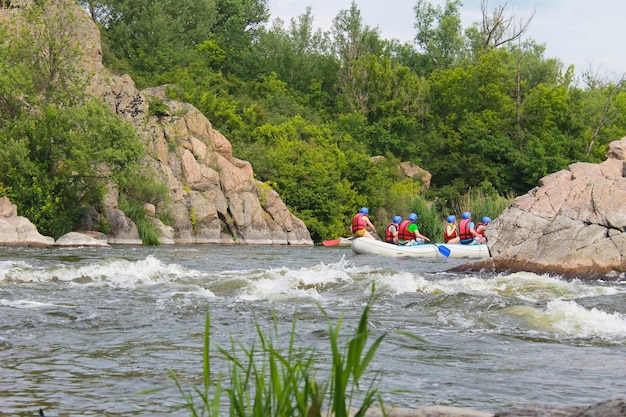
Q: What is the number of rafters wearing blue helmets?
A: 6